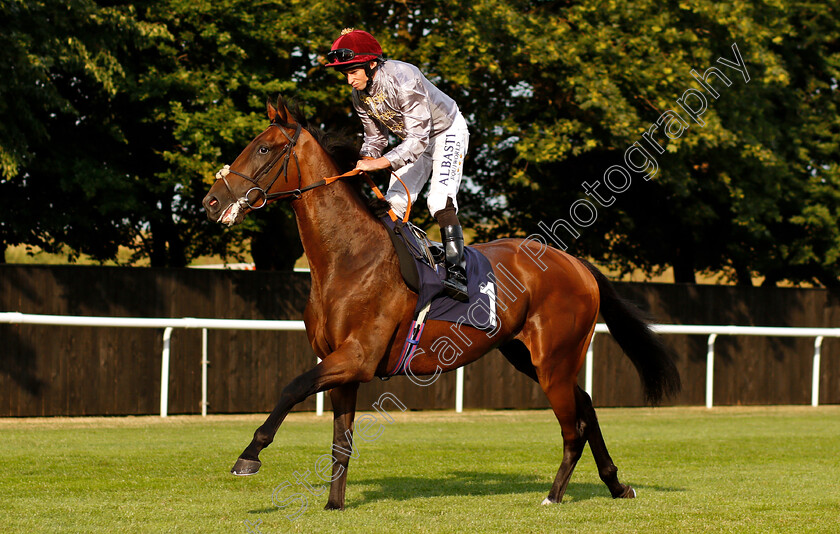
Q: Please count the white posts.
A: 7